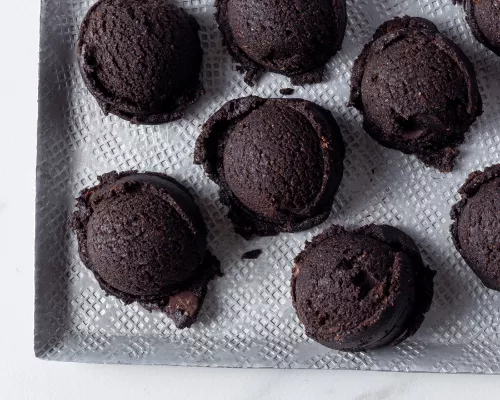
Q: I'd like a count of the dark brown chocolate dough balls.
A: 8